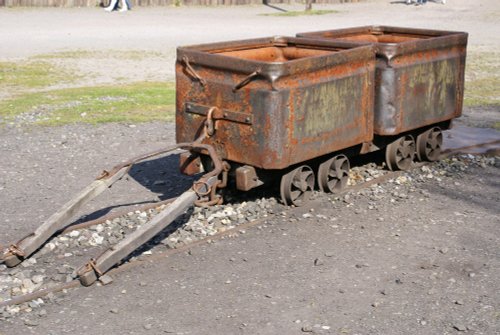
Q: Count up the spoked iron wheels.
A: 4